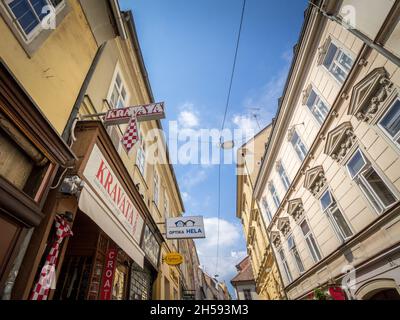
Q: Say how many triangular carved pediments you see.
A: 6